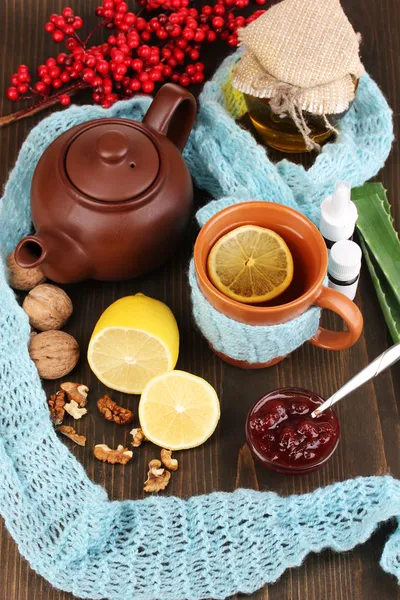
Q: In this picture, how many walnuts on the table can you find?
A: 3